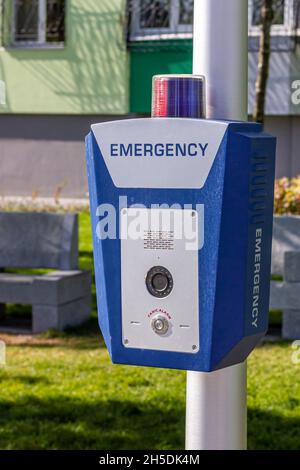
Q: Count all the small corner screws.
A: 4